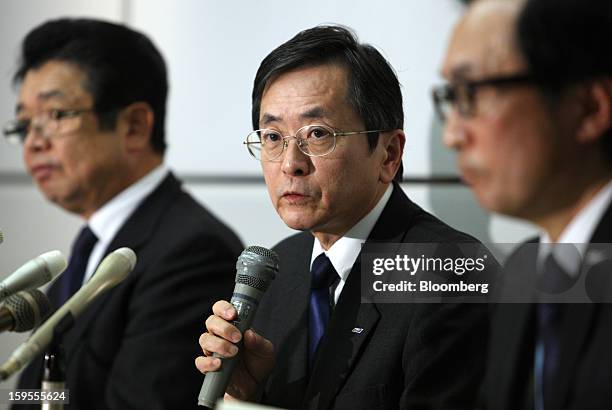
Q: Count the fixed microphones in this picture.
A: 3